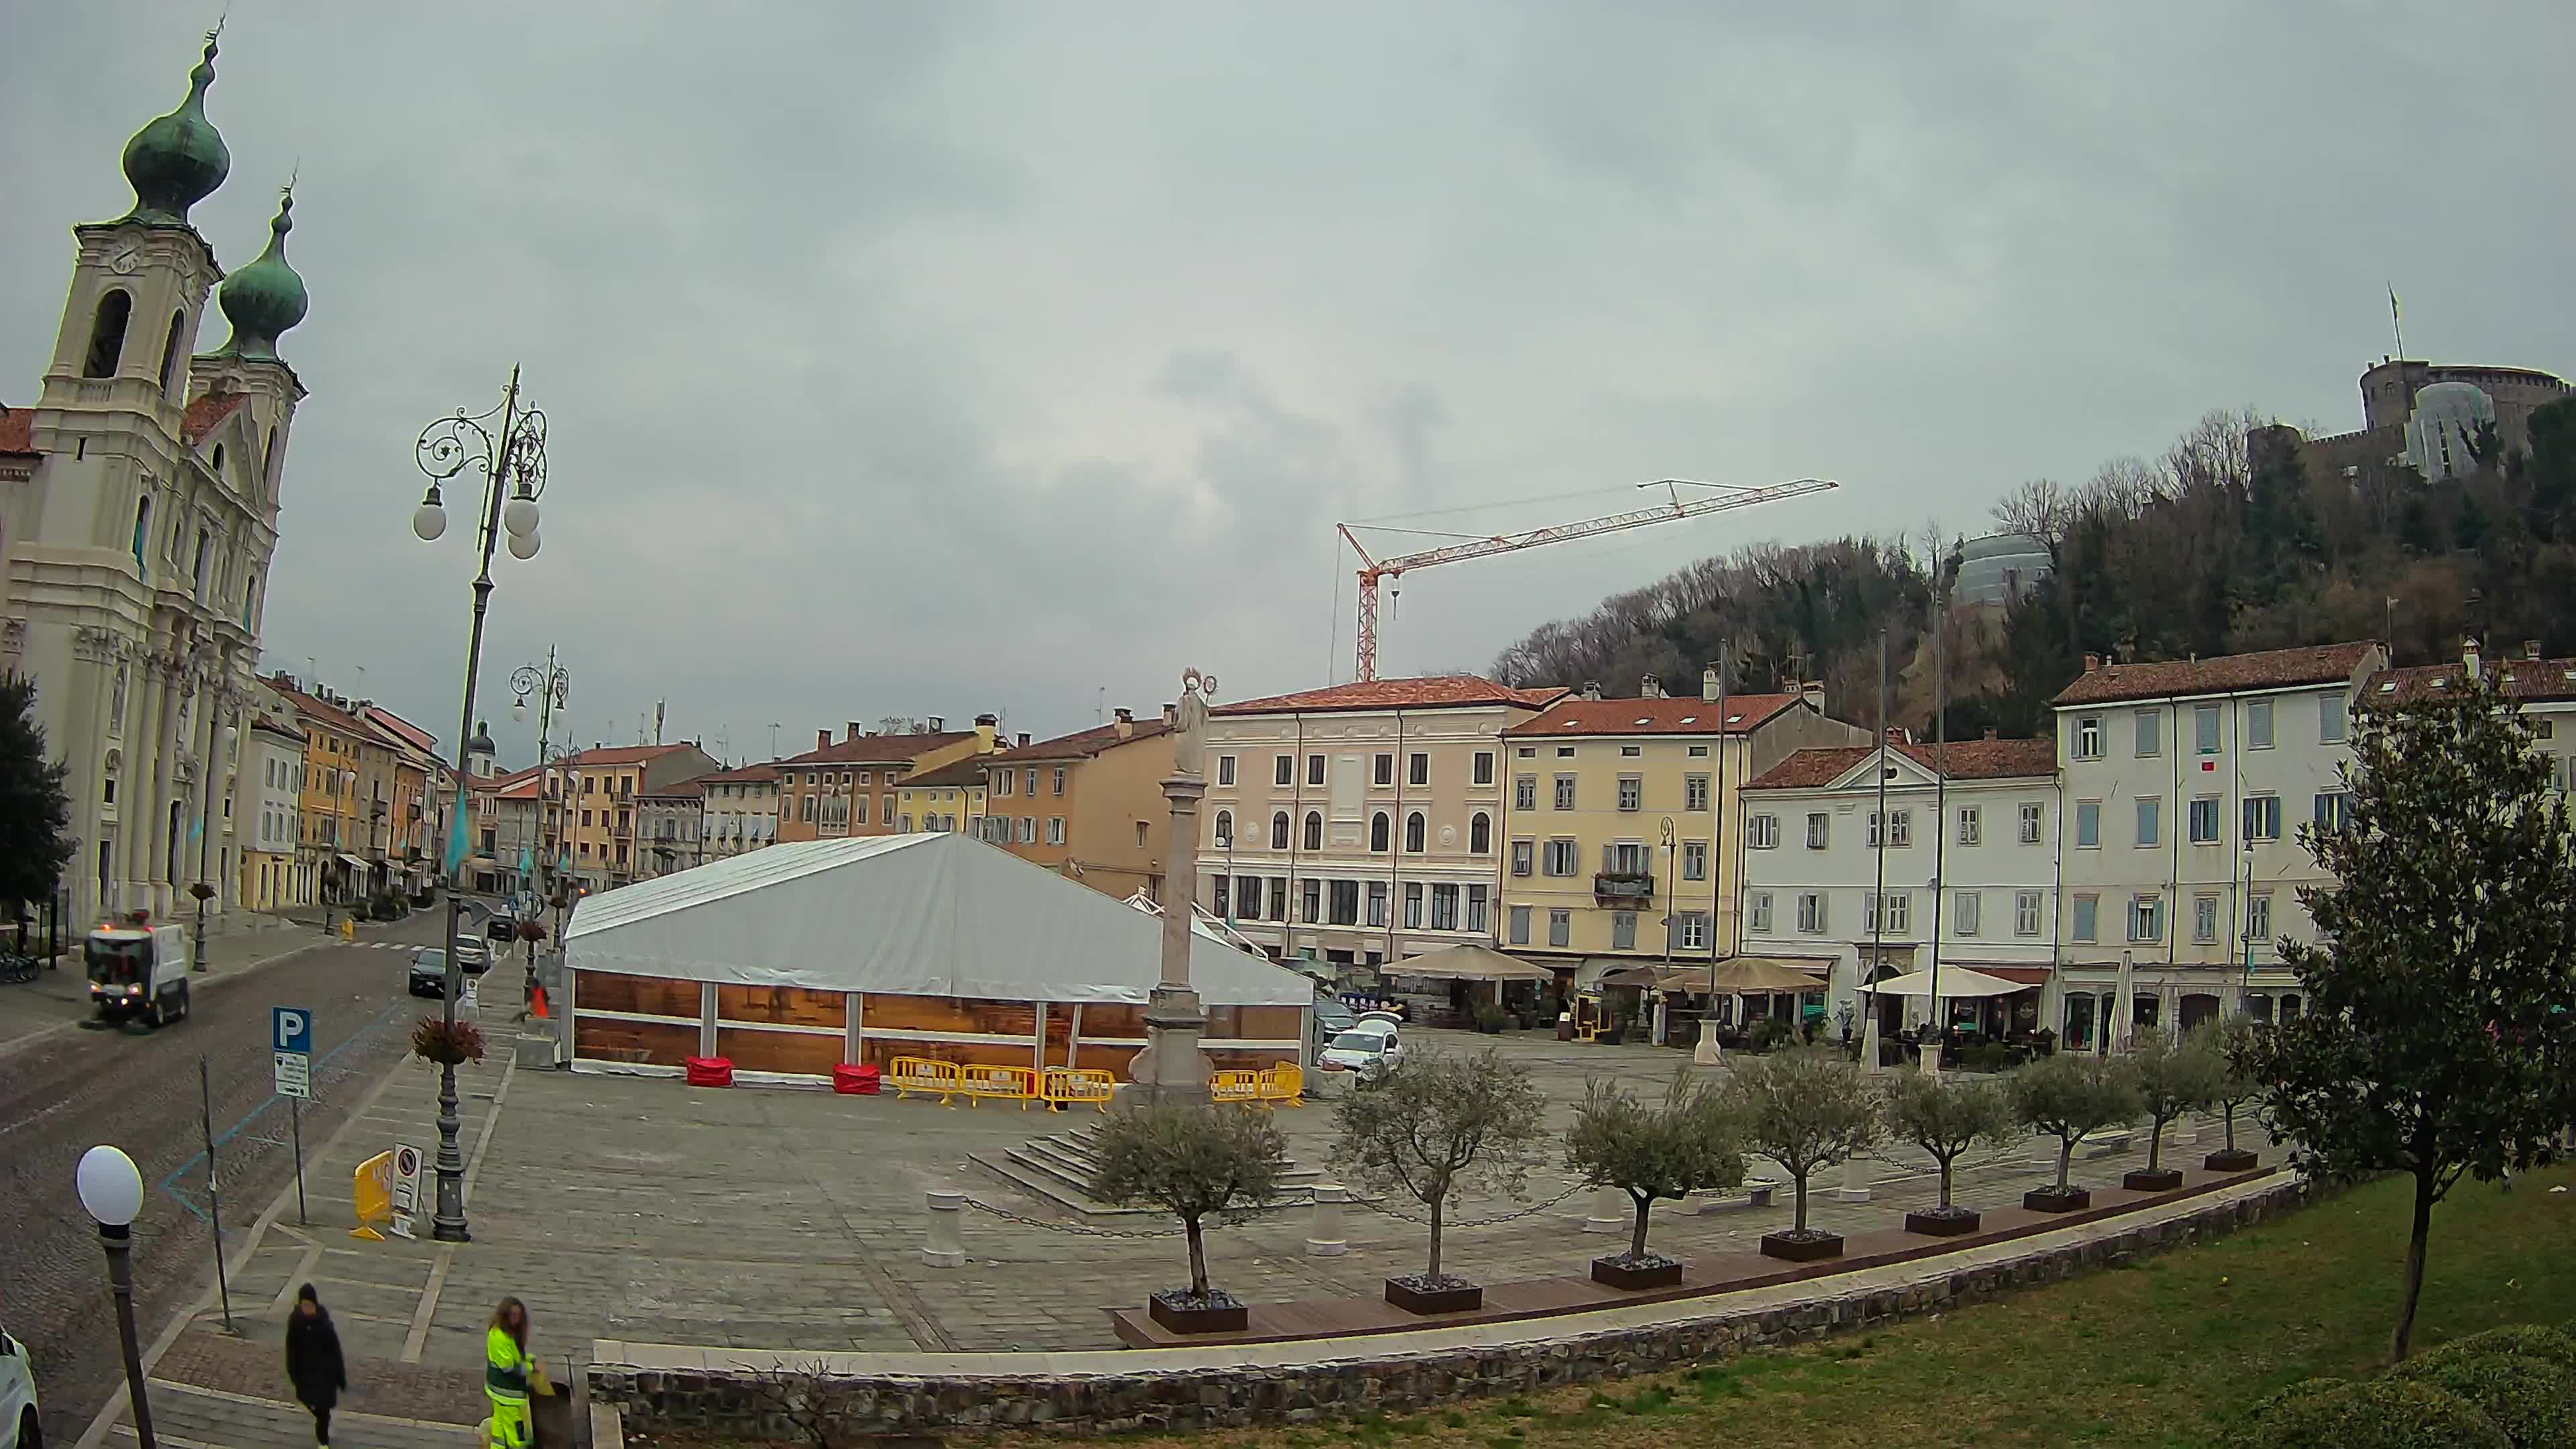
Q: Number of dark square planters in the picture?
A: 8